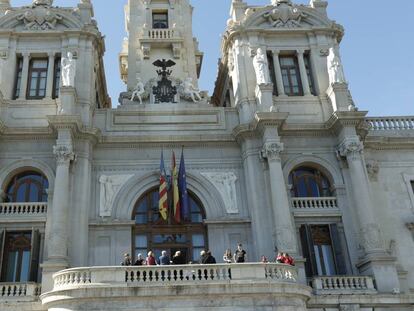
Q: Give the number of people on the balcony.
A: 12